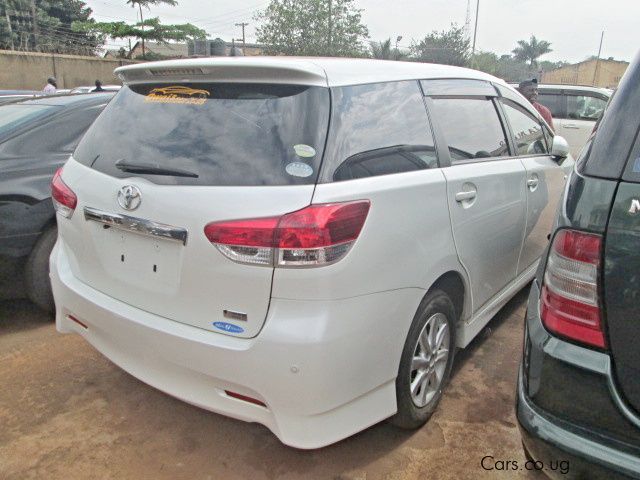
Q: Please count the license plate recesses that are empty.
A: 1